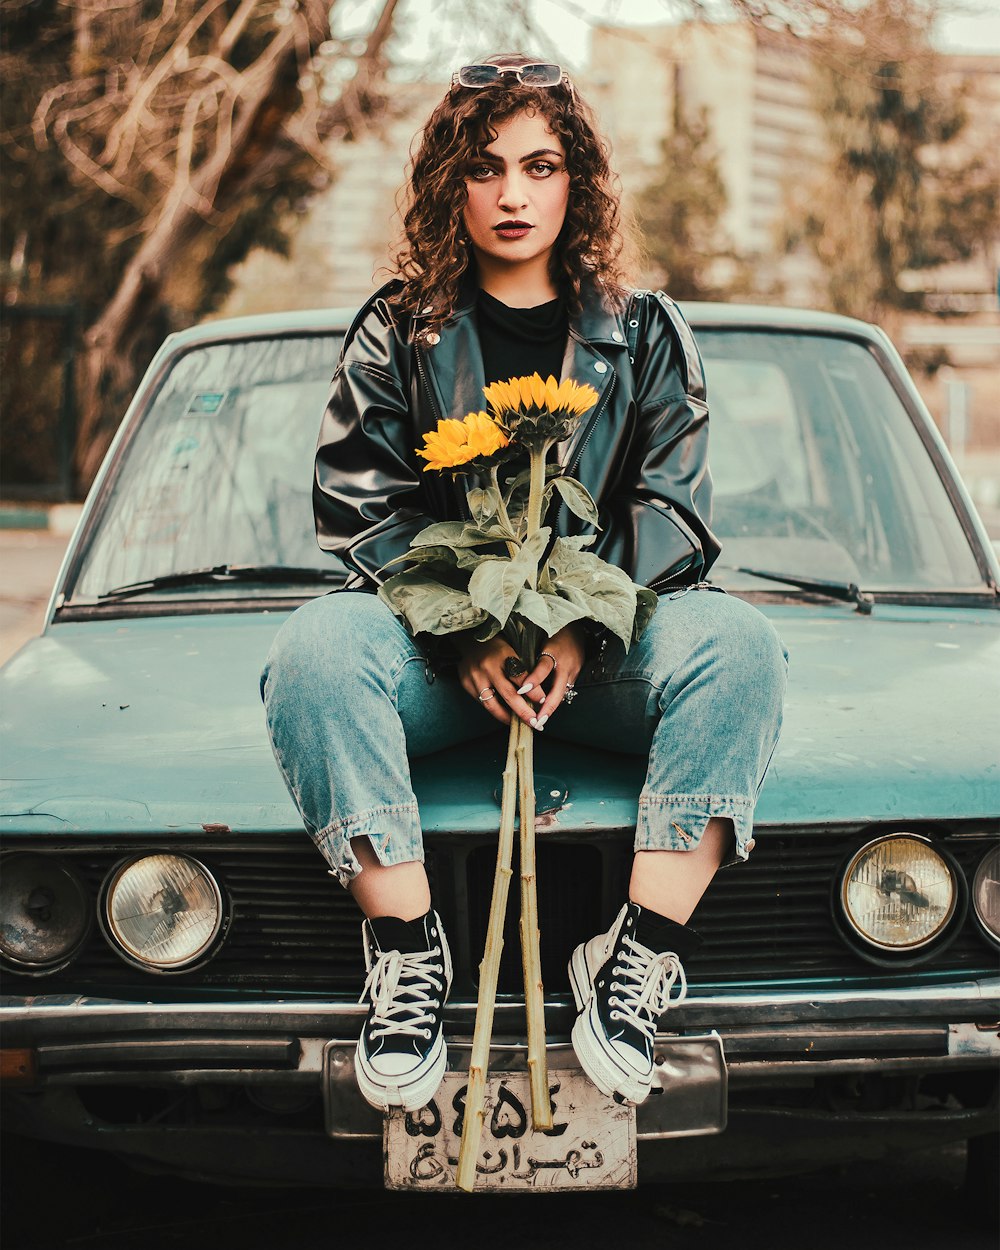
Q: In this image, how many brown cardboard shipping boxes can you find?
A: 0